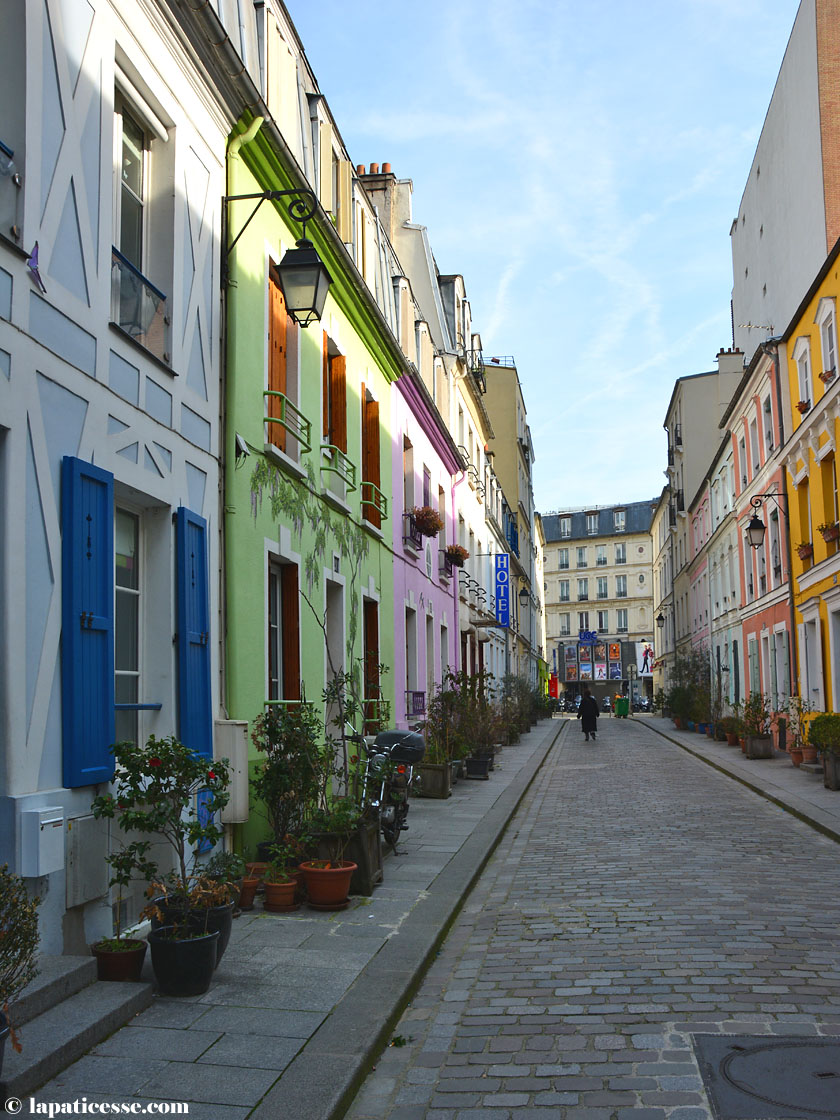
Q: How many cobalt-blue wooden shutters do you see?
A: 2